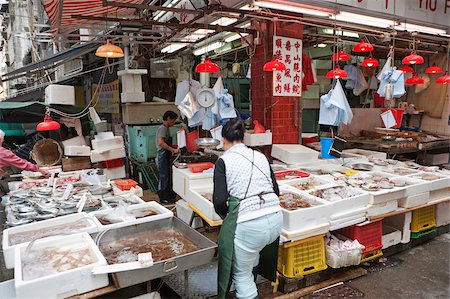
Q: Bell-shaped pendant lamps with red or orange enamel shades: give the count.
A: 13